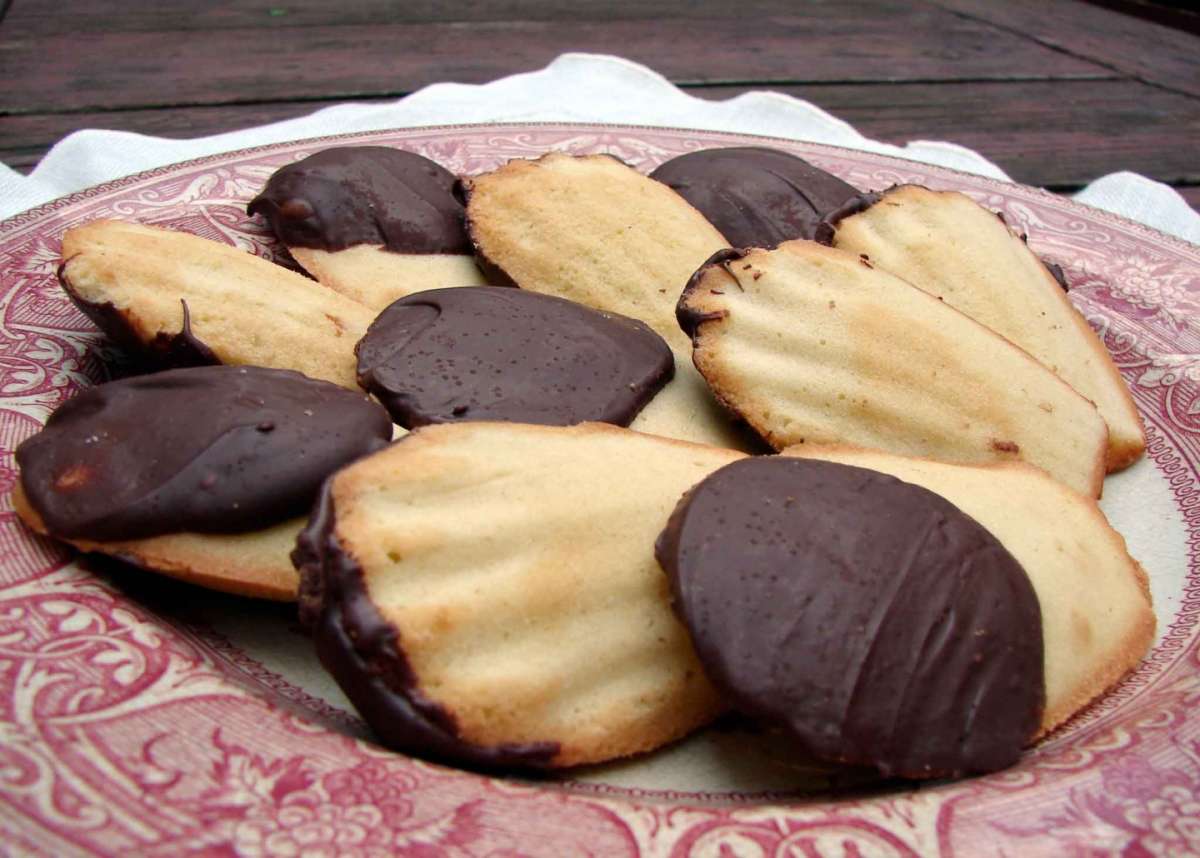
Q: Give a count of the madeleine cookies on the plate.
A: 10